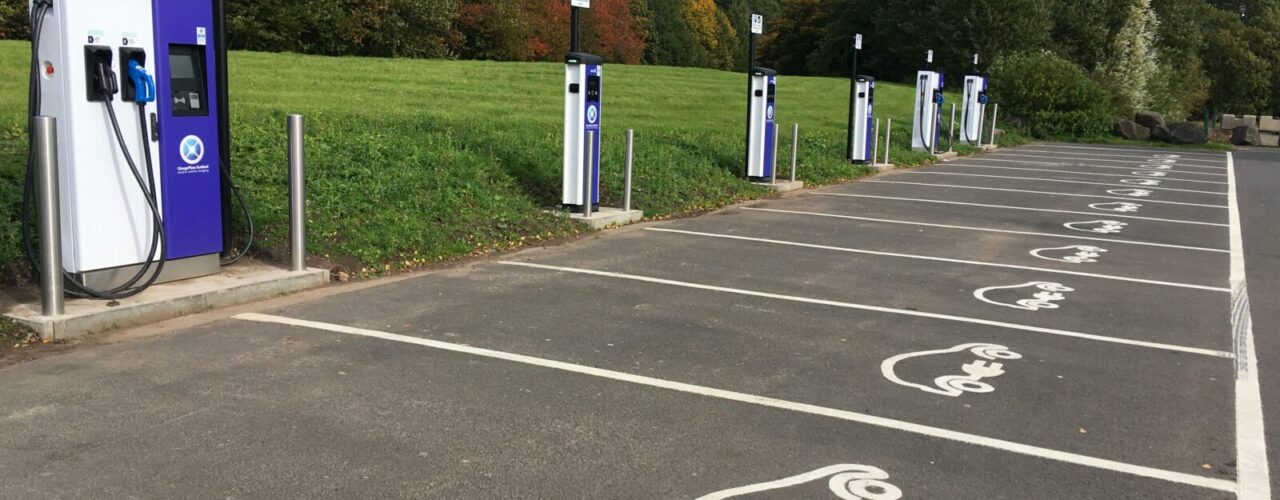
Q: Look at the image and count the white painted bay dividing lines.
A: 12